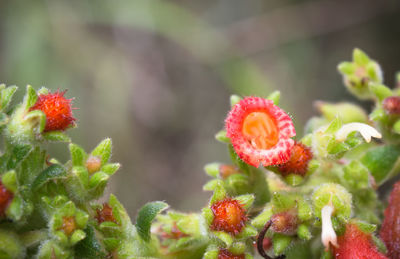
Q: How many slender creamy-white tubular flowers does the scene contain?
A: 2